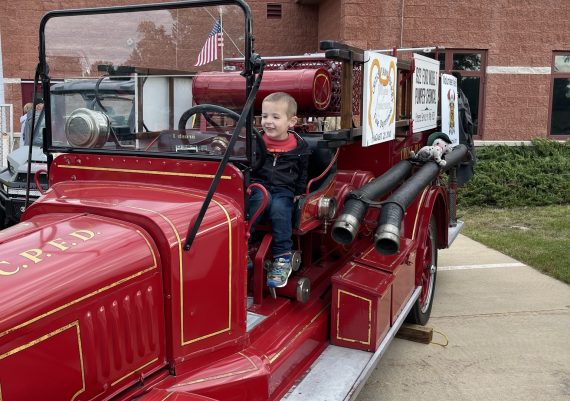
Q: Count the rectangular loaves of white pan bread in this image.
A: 0